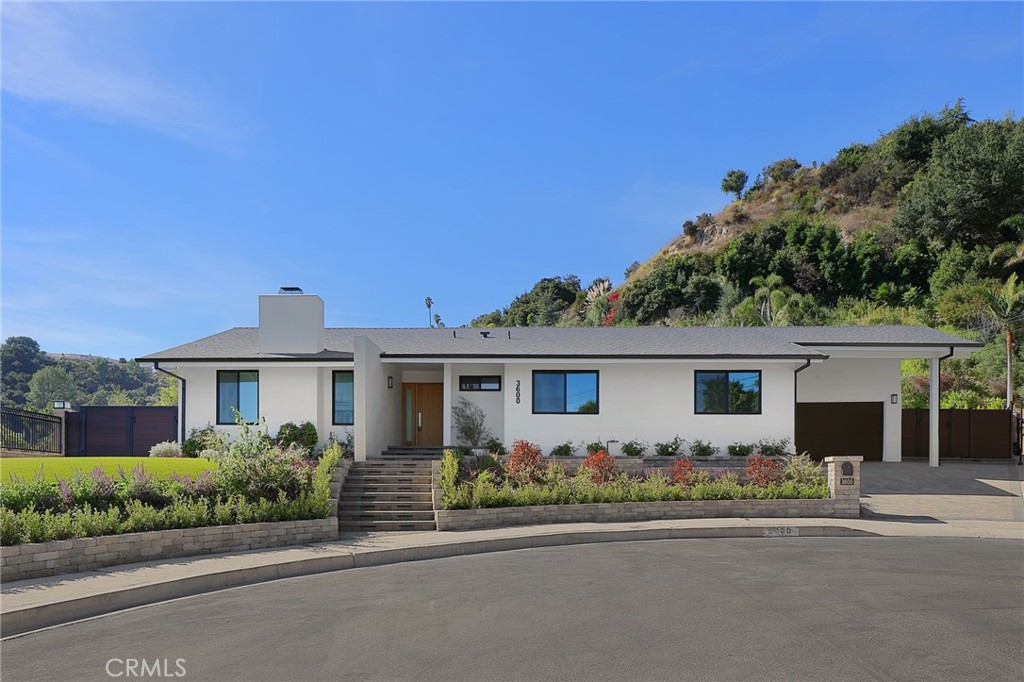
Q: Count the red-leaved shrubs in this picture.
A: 4